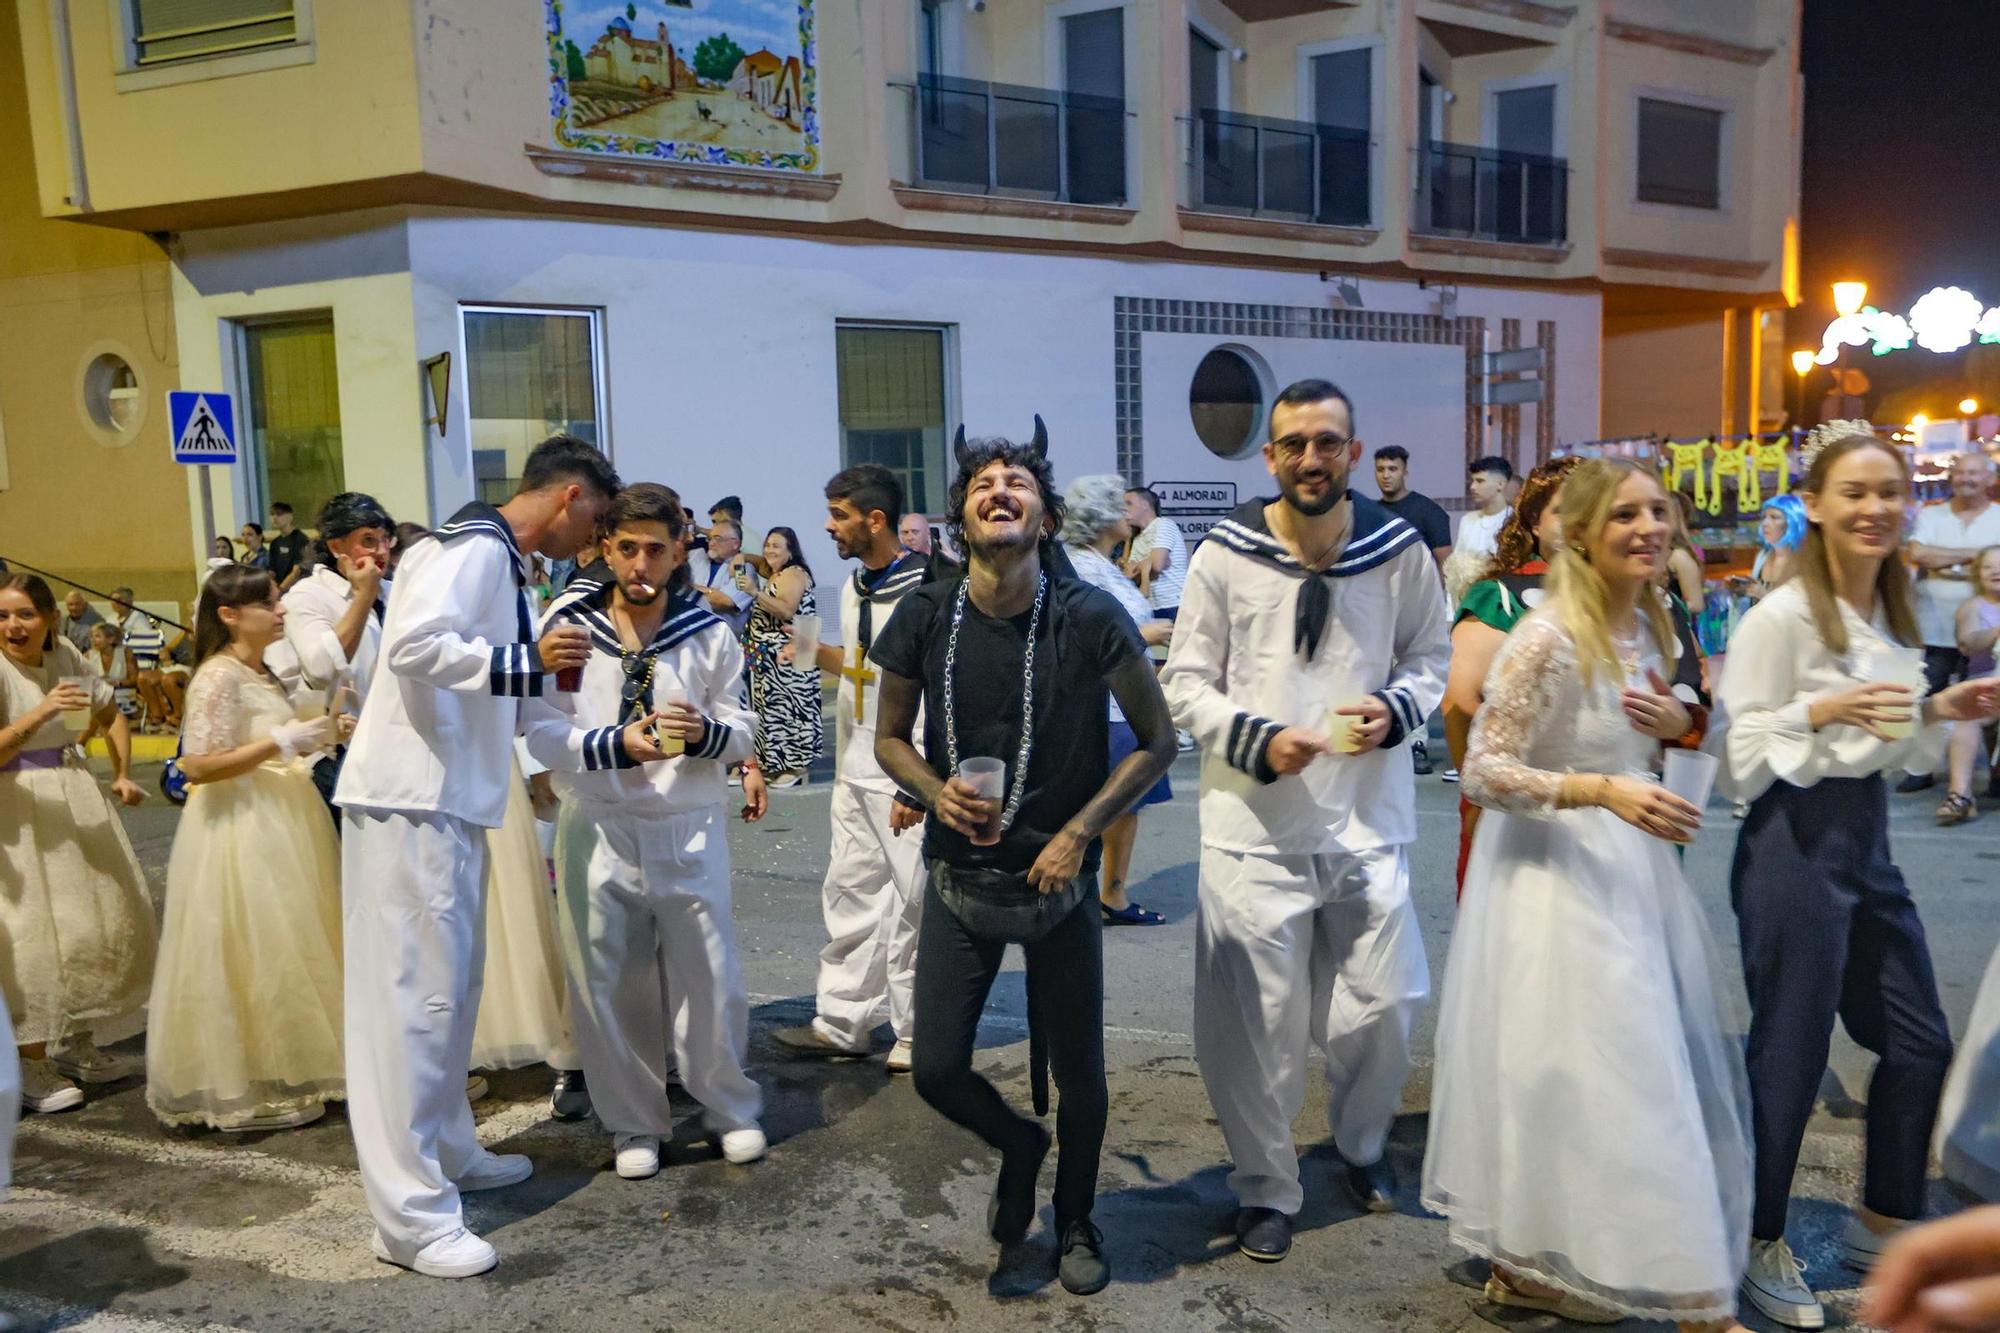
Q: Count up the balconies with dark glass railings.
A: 3